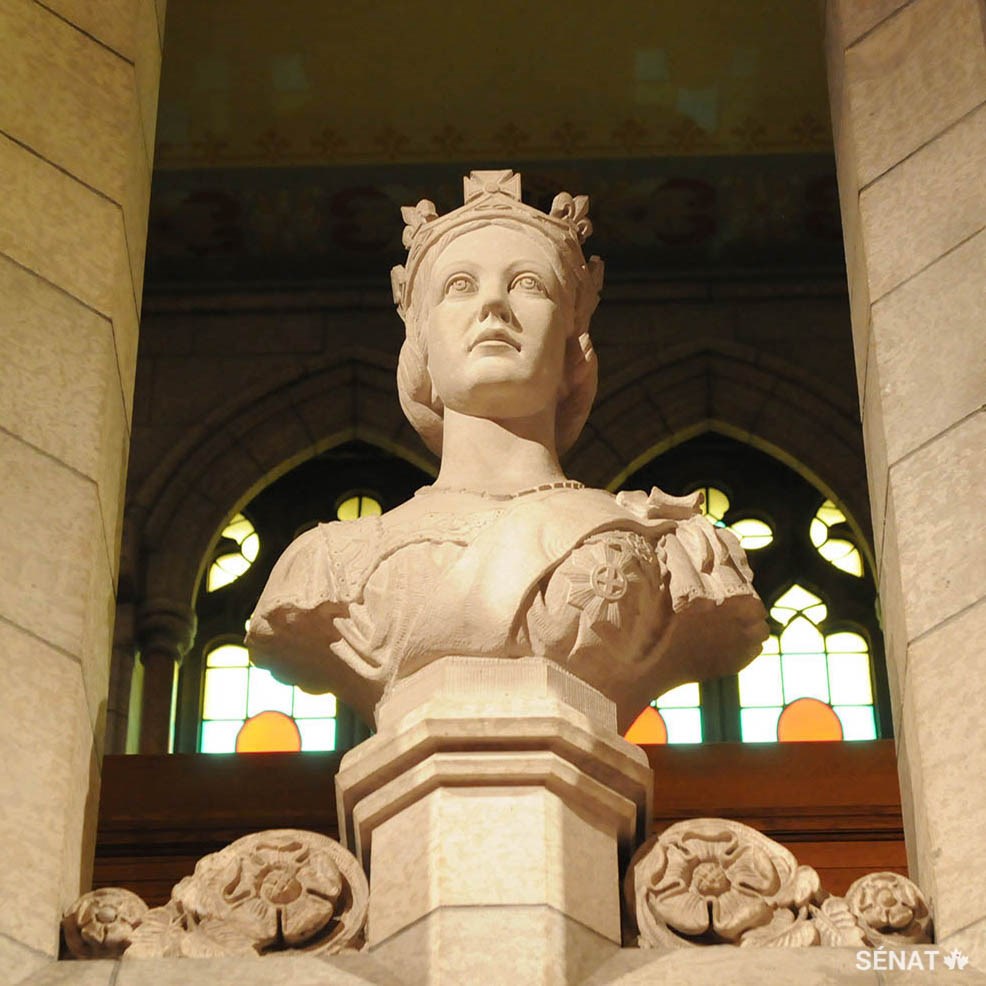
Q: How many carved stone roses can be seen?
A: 4